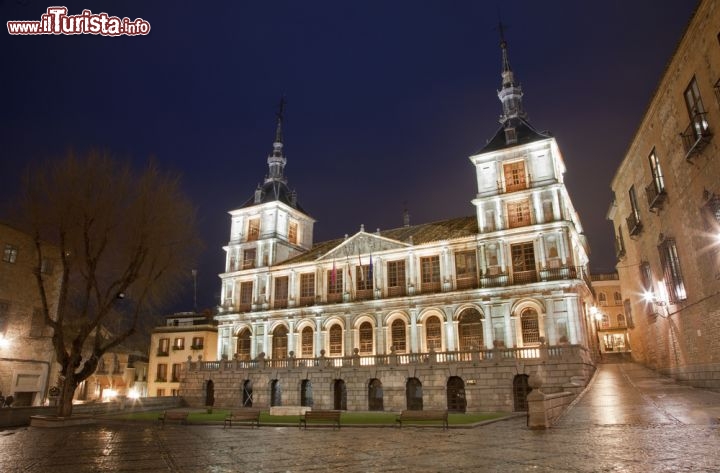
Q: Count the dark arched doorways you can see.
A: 9